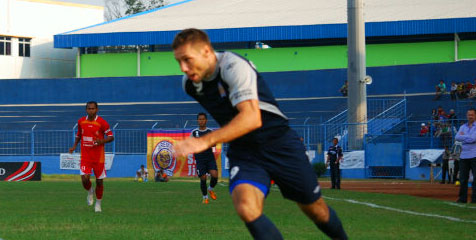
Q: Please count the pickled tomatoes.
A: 0